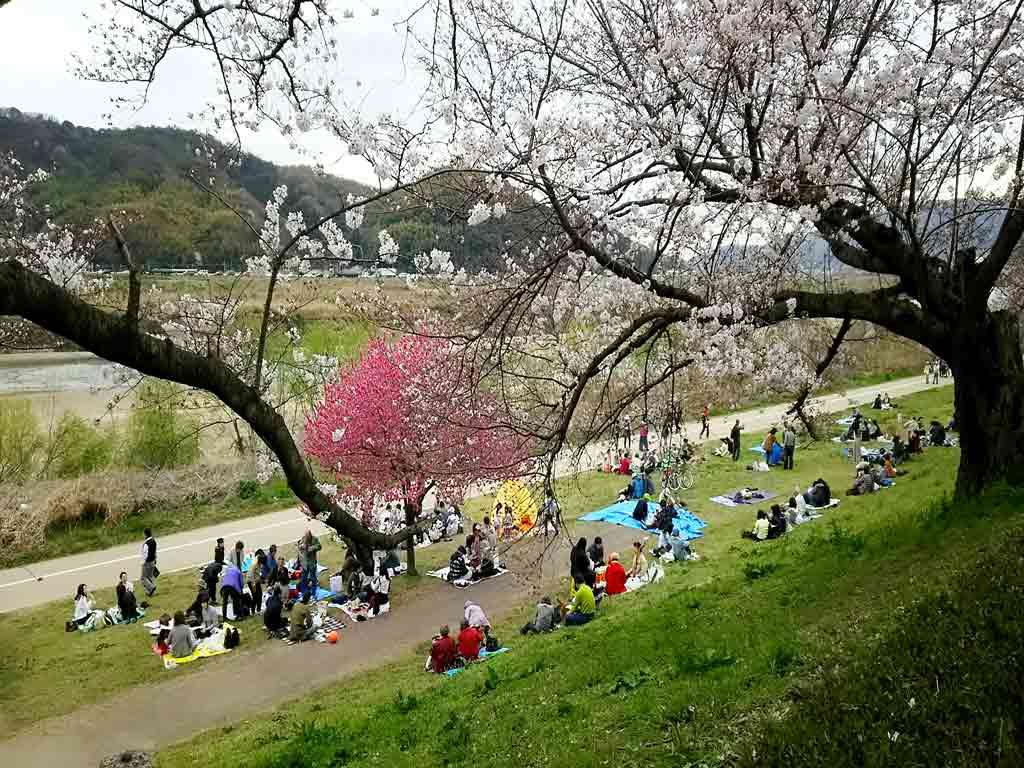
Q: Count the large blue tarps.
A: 1